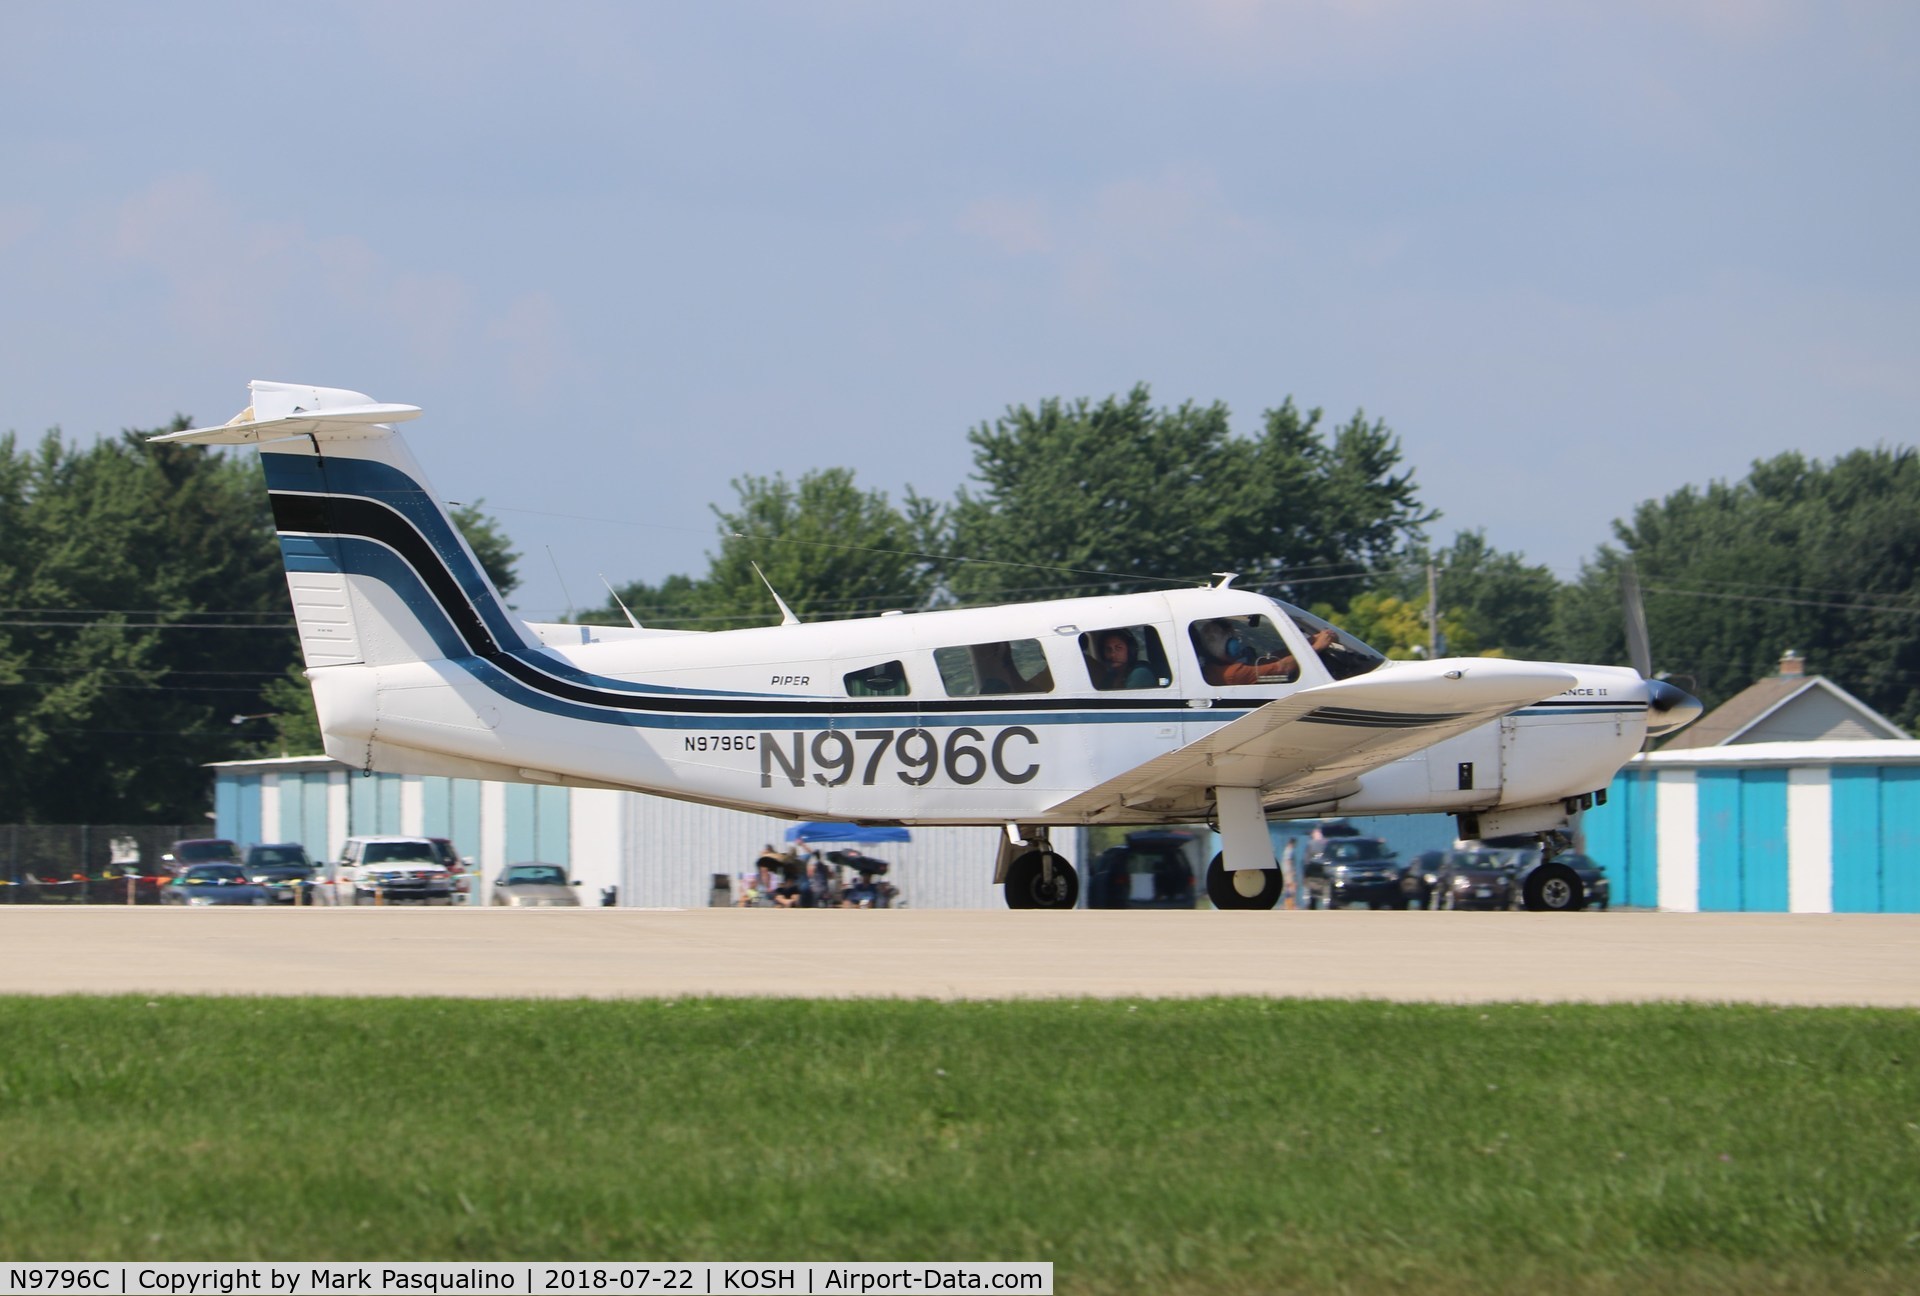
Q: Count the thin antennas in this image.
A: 3